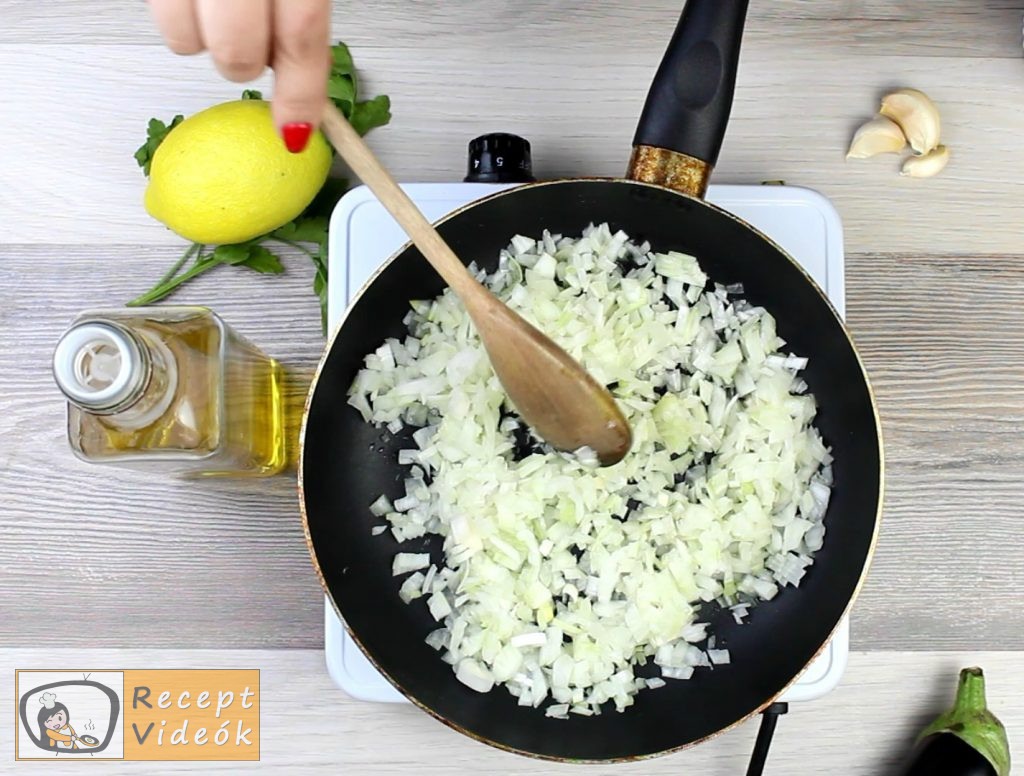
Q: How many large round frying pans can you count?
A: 1